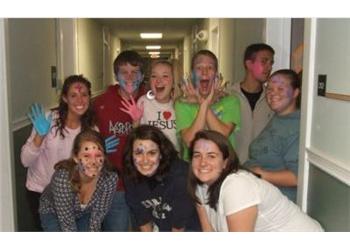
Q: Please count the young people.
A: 9